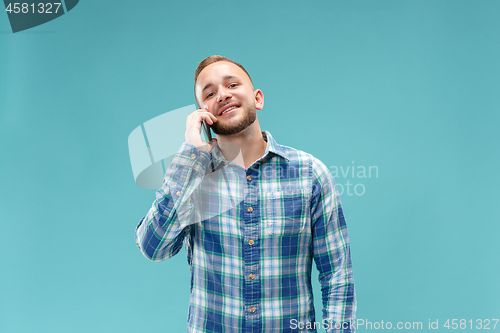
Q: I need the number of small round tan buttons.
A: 7